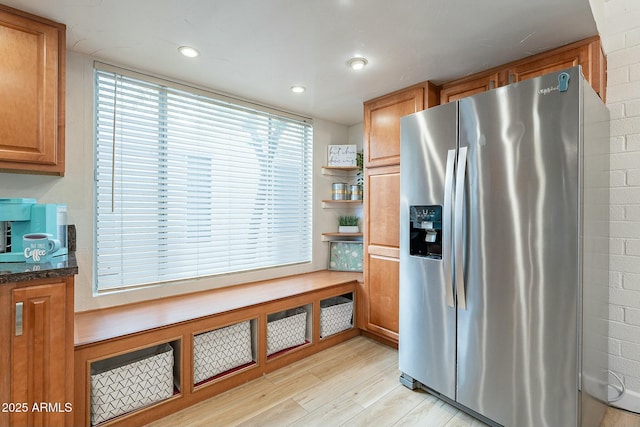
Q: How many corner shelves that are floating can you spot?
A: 3